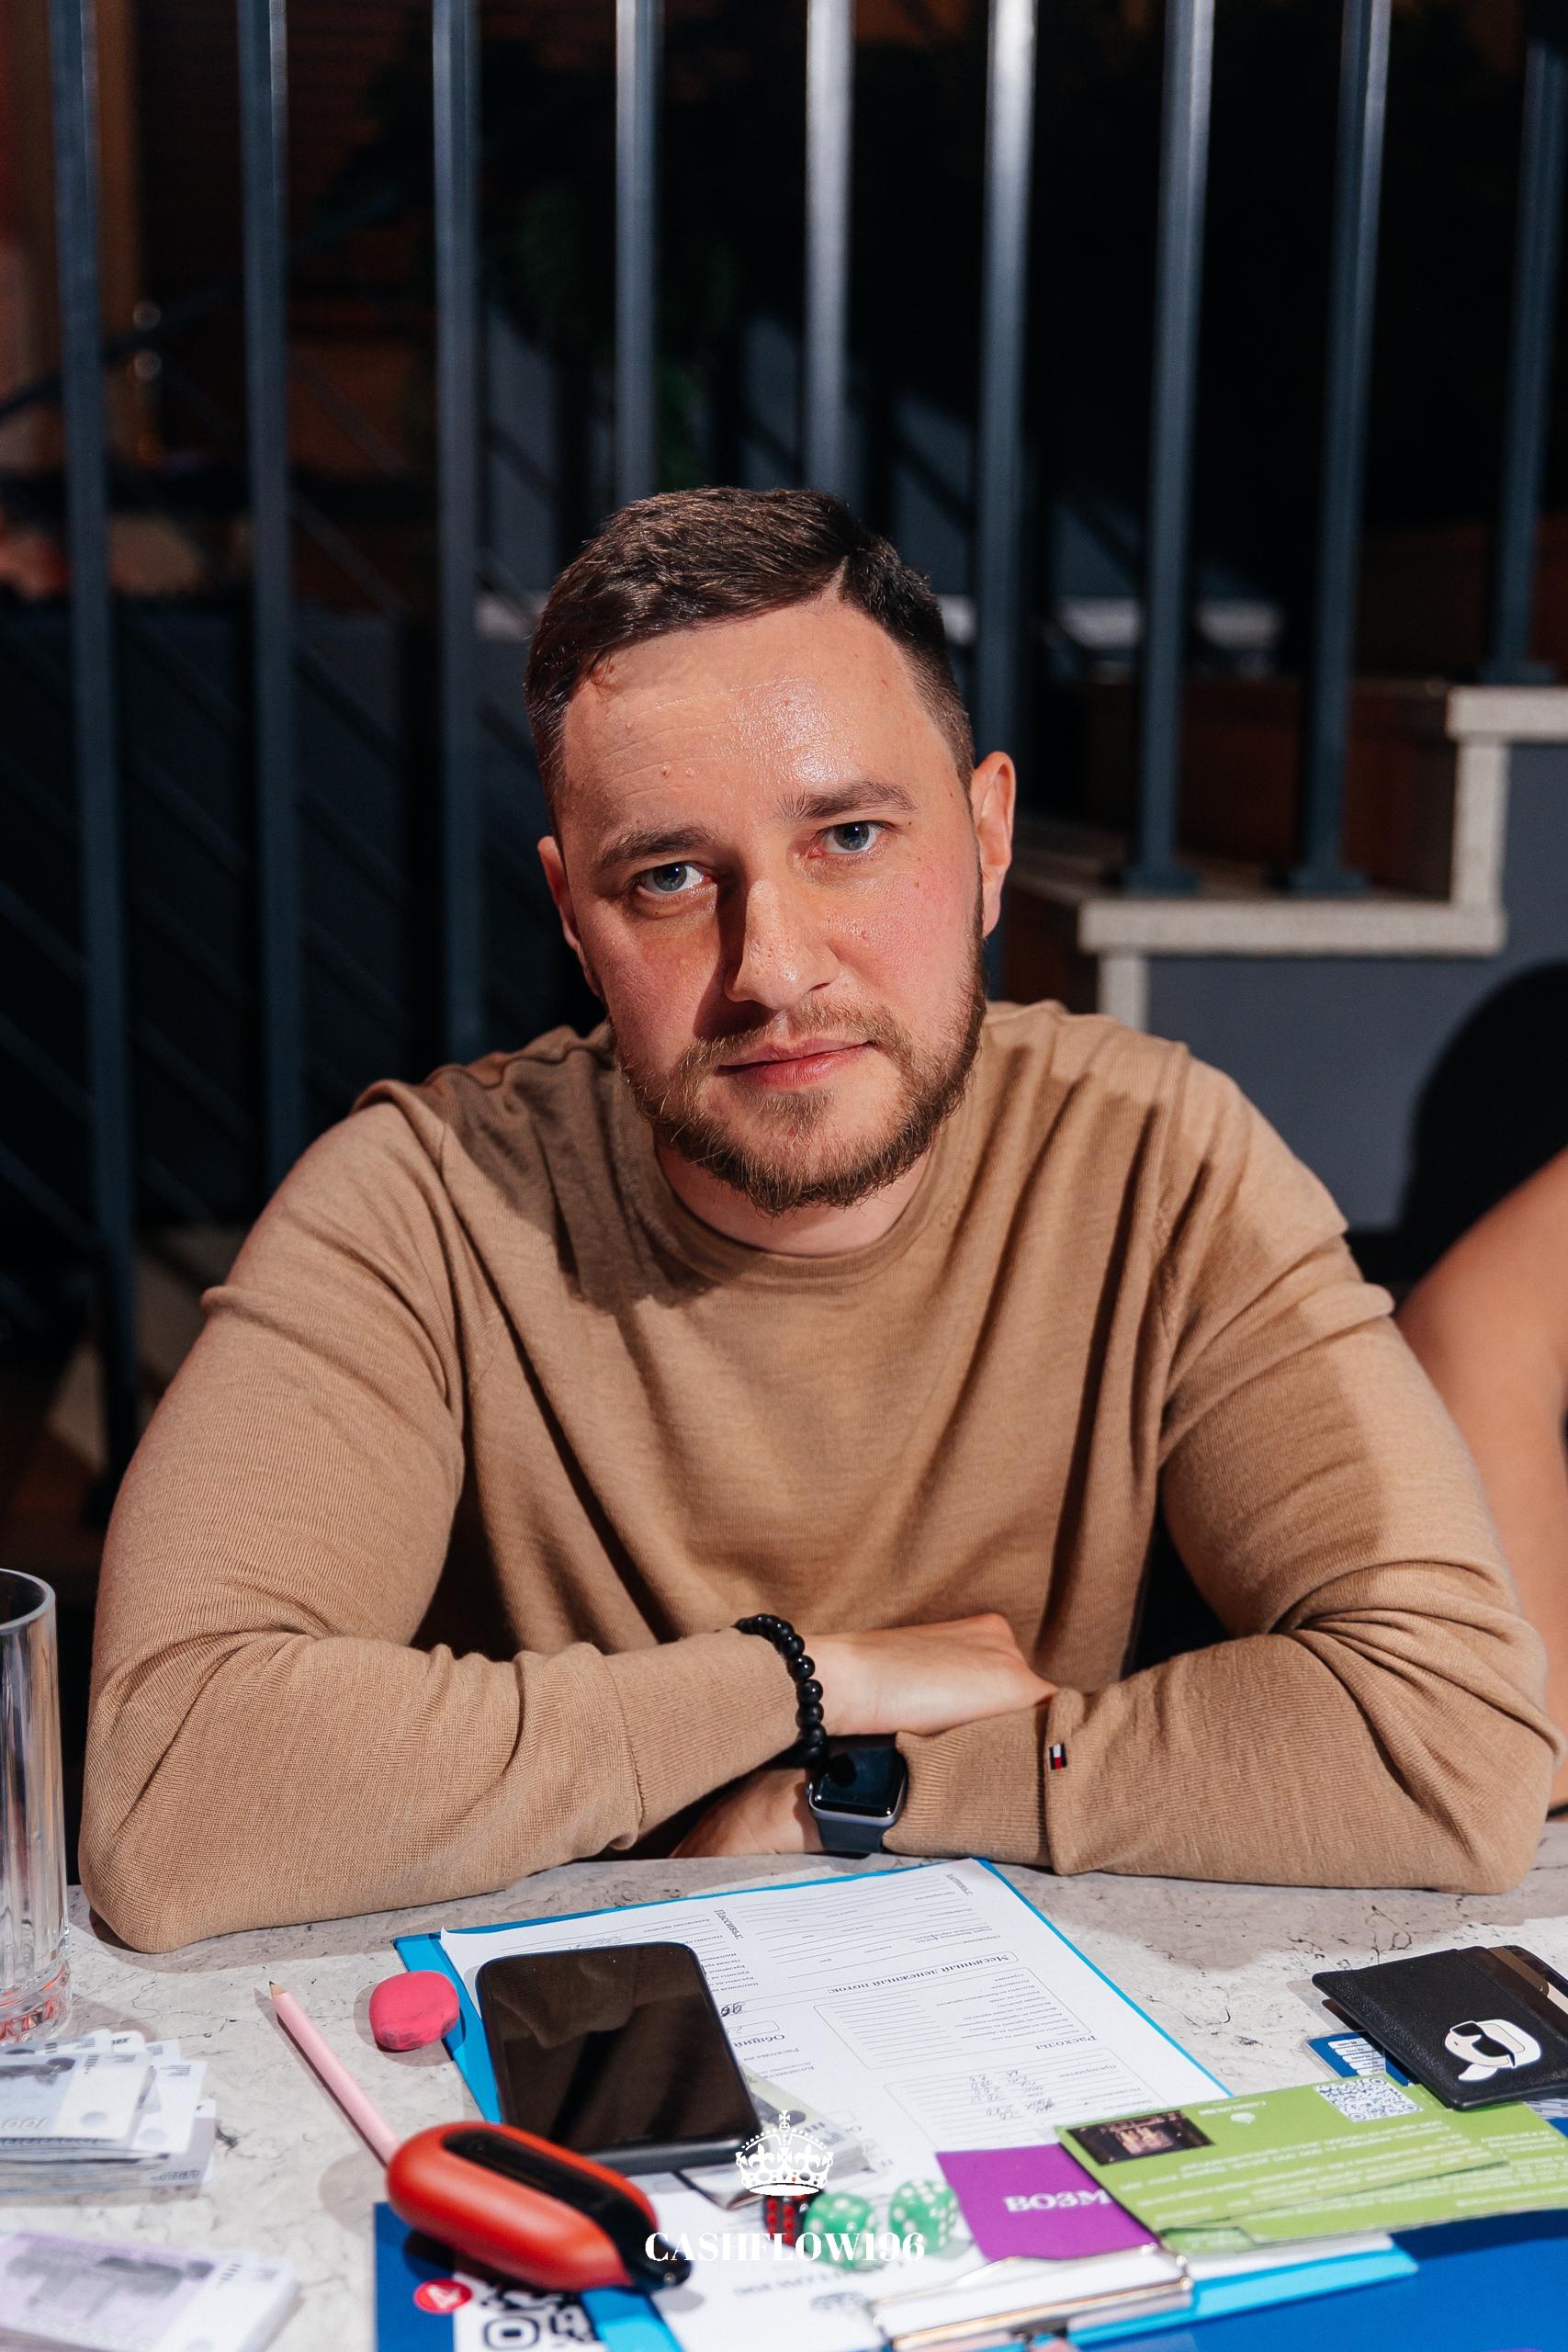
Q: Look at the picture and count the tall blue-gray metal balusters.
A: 9